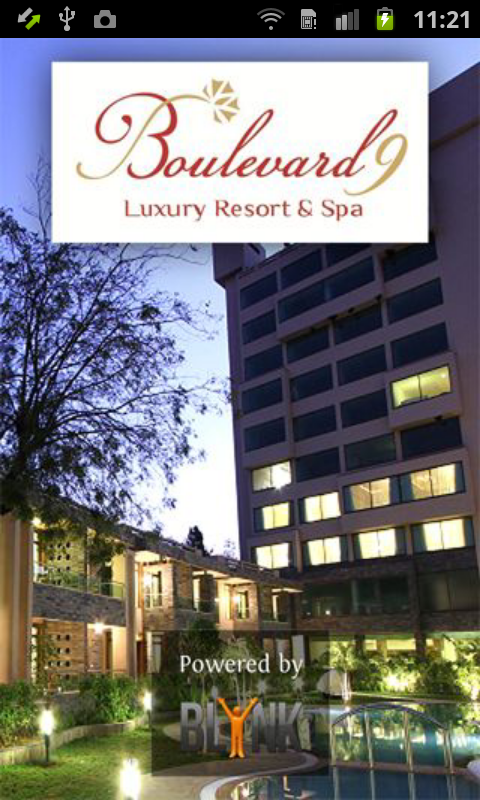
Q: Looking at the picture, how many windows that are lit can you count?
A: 10